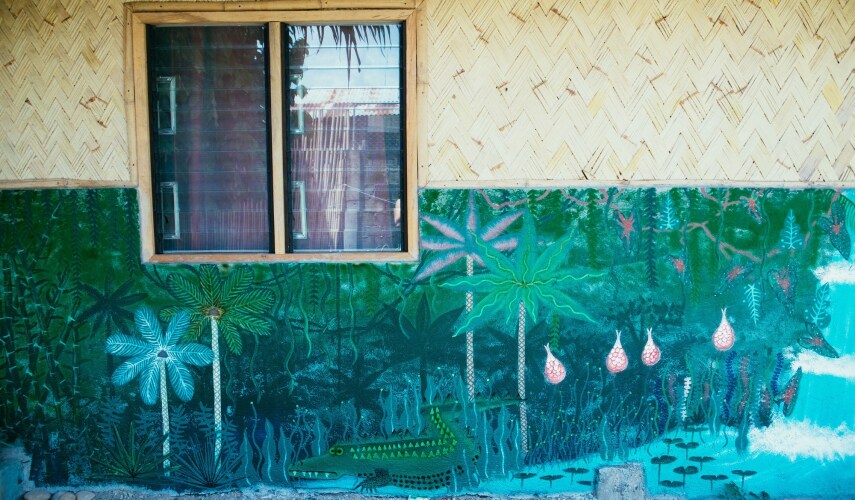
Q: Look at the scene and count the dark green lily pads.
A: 13